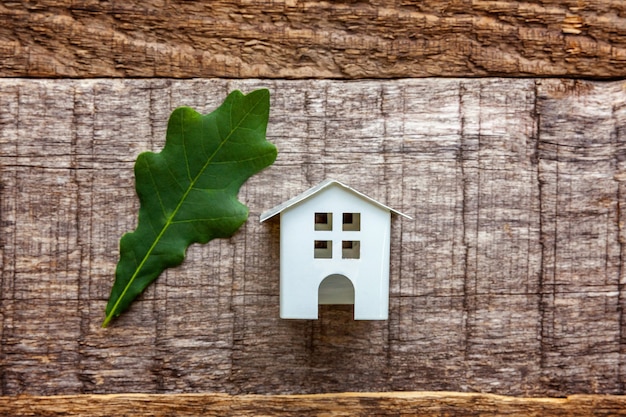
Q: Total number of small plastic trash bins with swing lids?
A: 0